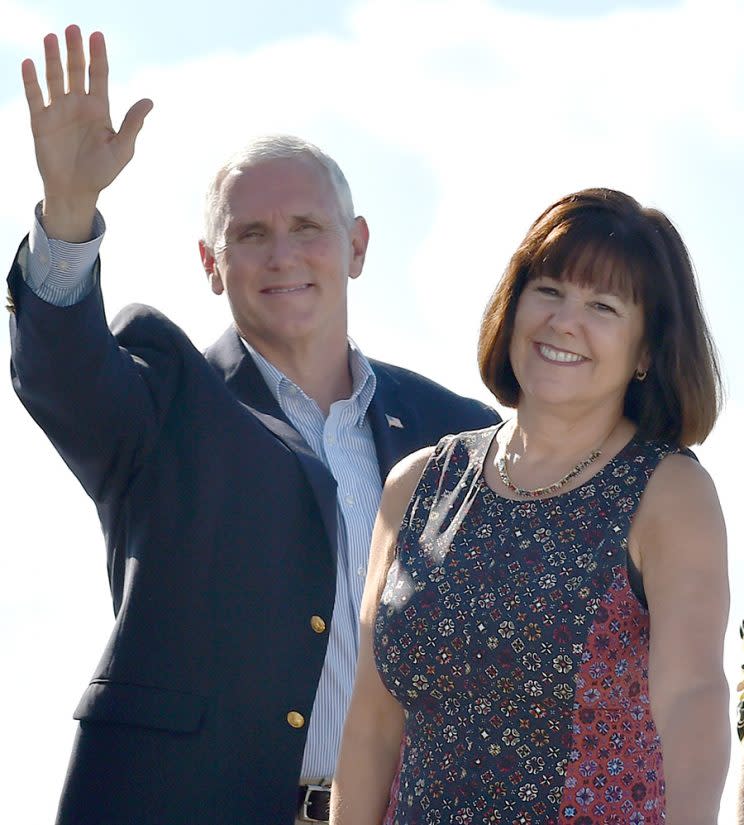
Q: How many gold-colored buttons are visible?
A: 2